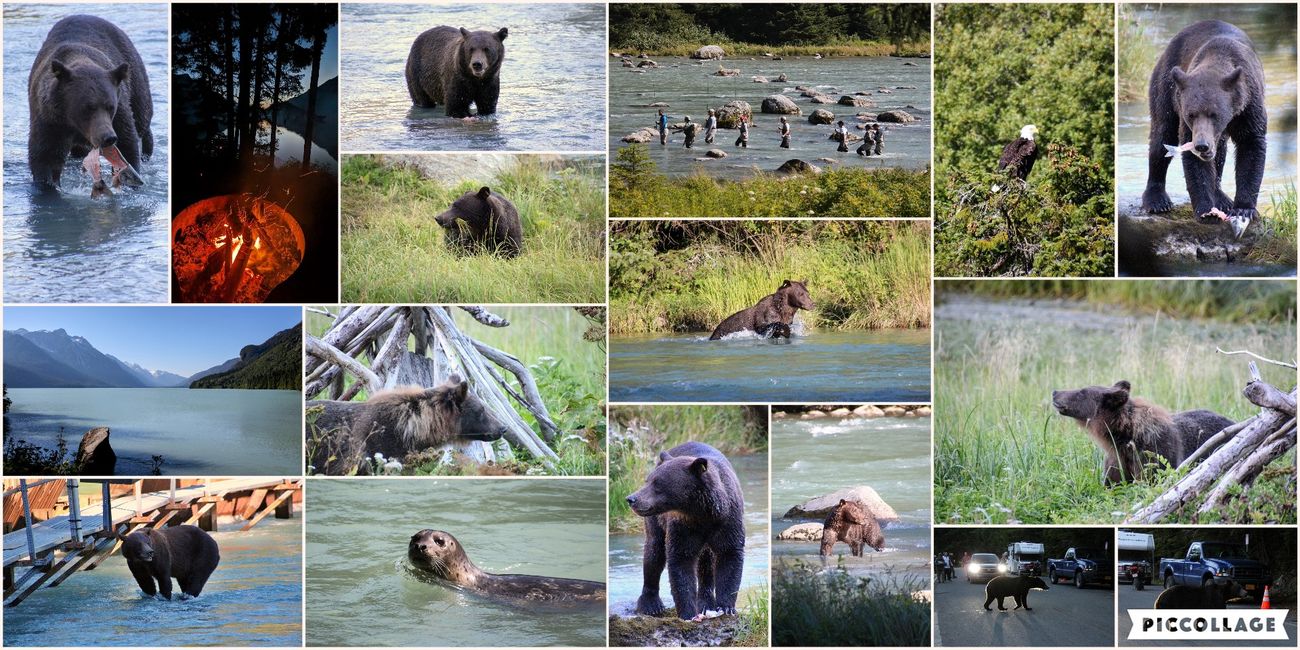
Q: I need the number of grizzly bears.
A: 12